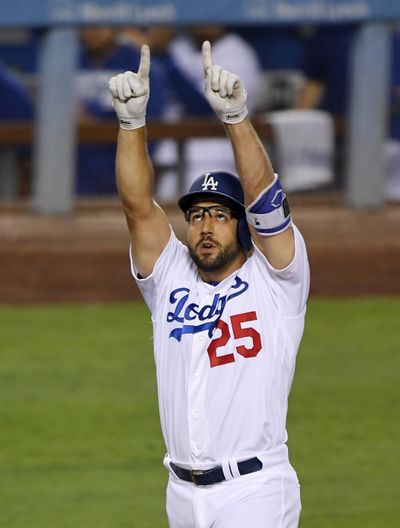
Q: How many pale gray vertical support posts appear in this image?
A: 2